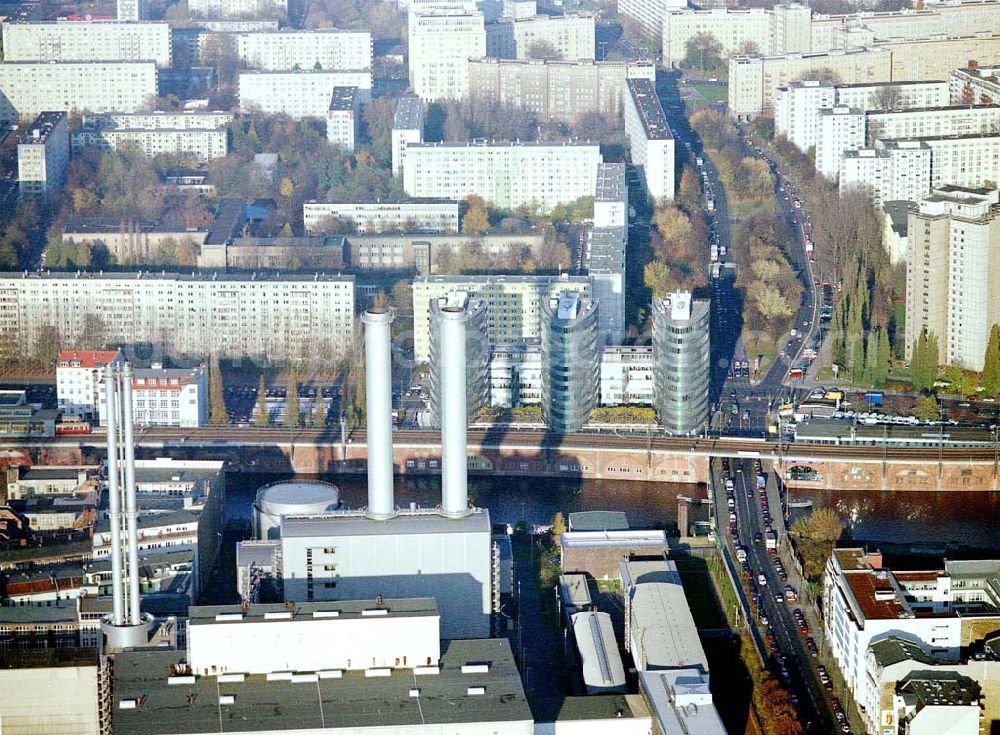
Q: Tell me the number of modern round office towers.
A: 3